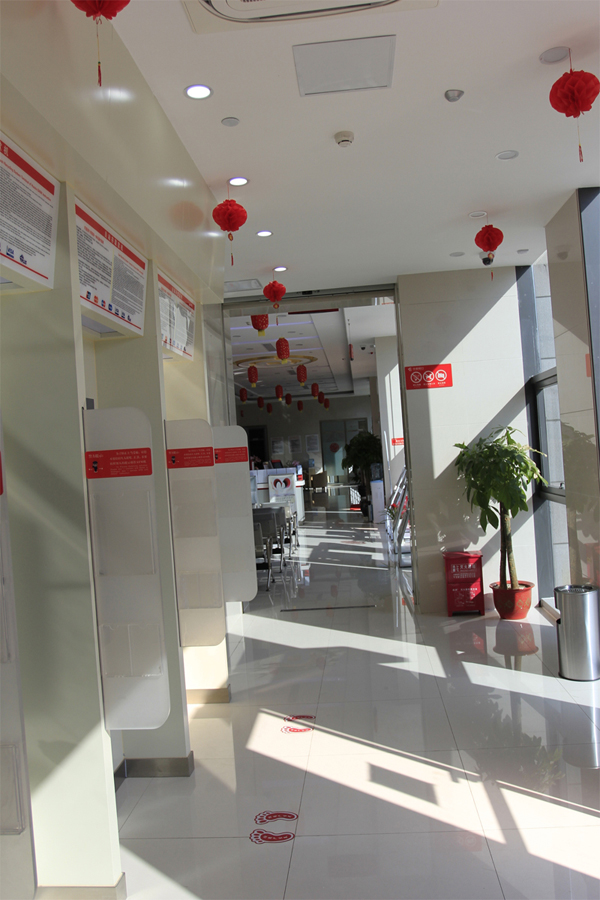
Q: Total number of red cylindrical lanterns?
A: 13